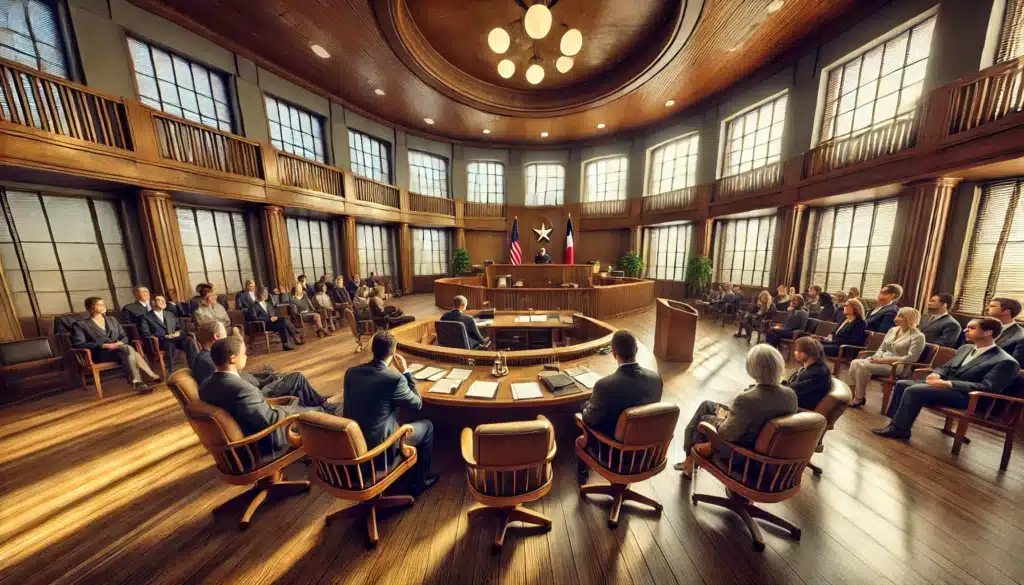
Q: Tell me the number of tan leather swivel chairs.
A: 7